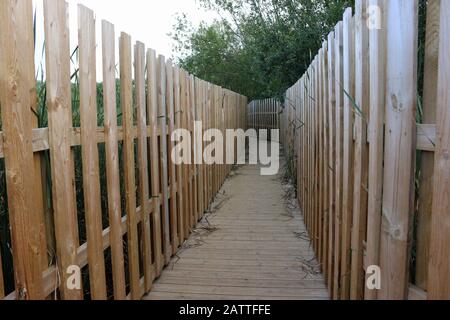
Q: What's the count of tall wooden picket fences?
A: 2